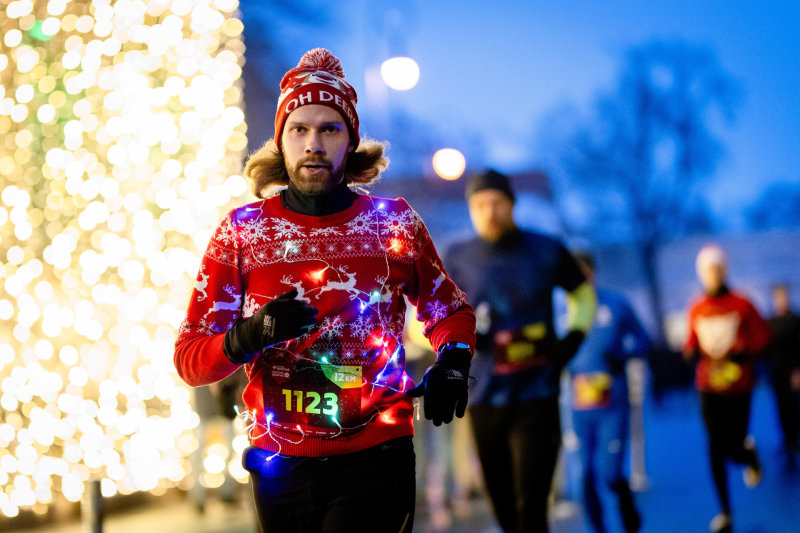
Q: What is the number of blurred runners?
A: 4